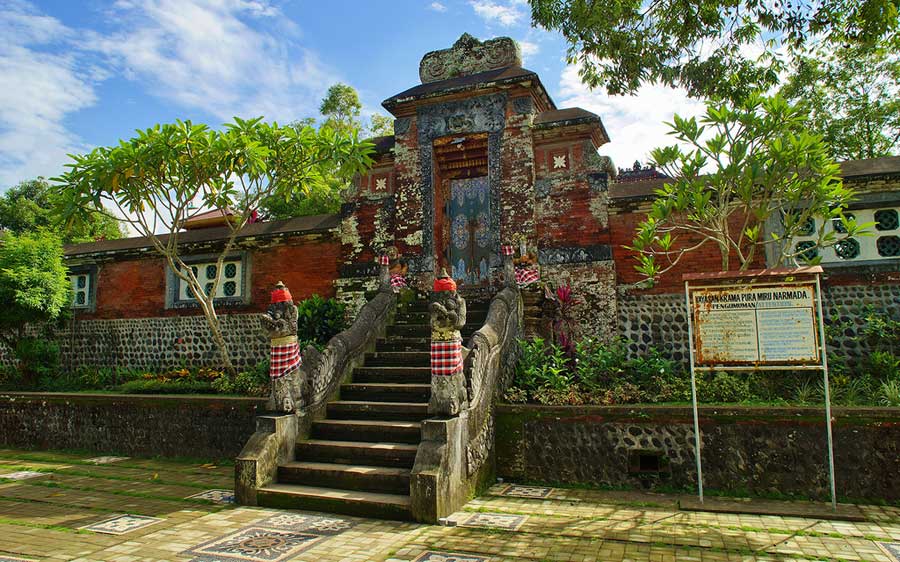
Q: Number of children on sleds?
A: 0